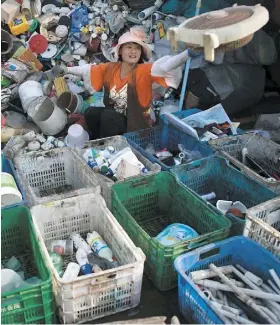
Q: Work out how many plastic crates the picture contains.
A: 12